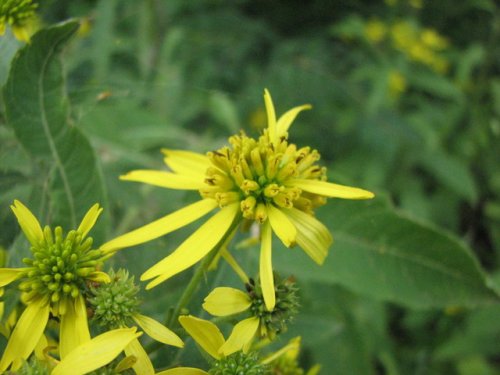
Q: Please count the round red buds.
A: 0